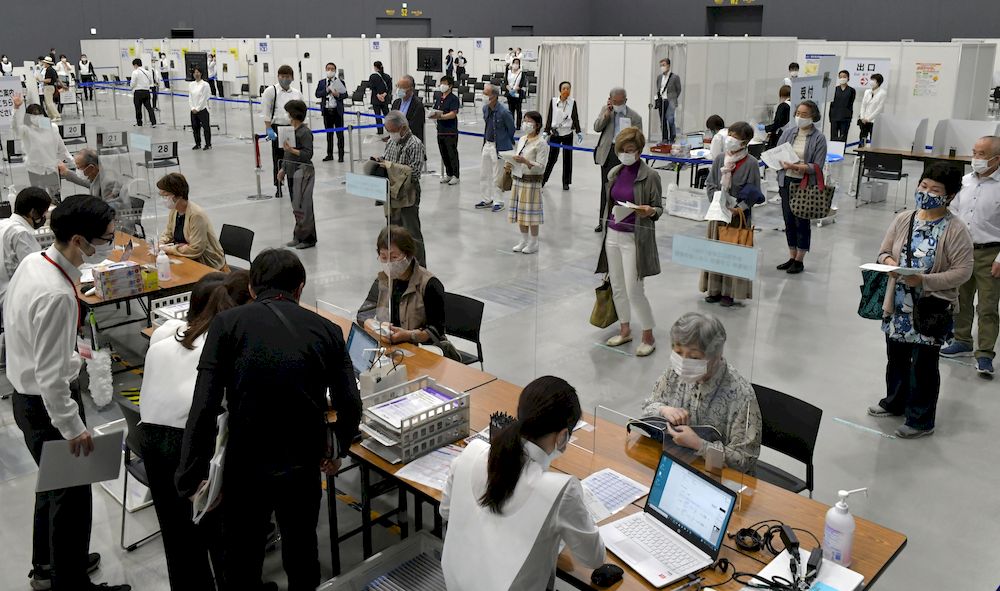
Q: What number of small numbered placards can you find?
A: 3